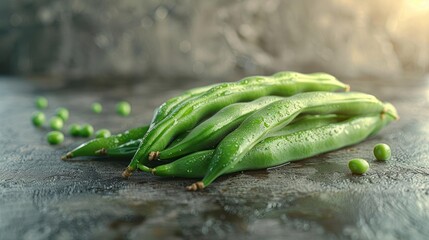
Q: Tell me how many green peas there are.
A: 12